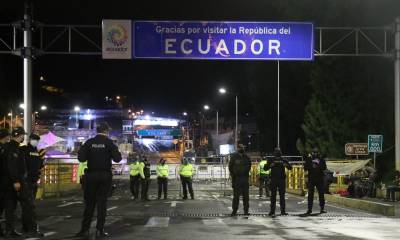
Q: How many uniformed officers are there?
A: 13